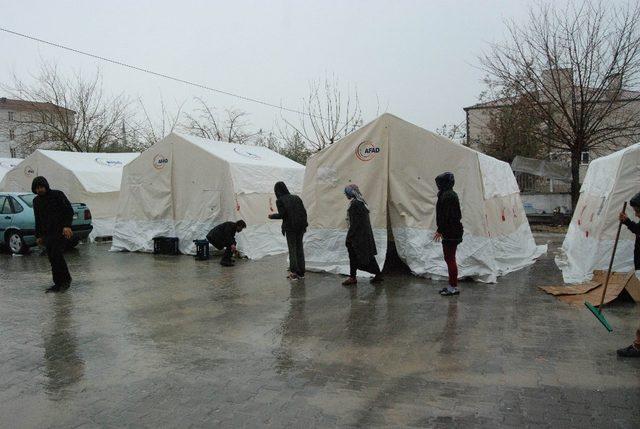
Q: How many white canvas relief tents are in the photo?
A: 5